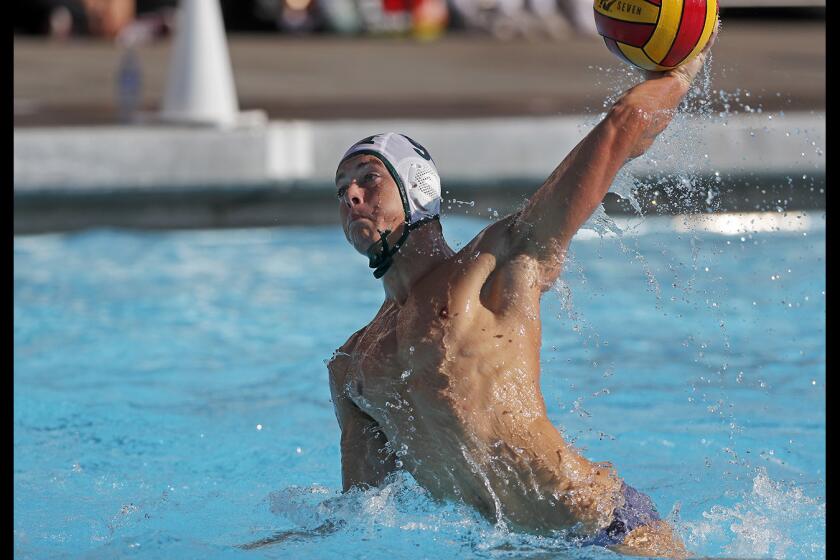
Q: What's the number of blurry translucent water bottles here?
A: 1